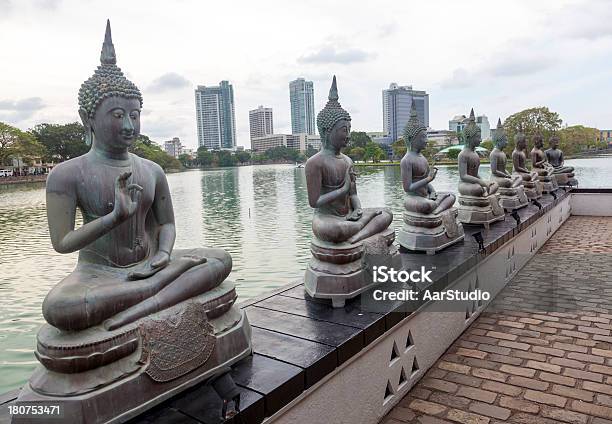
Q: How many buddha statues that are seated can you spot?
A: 8